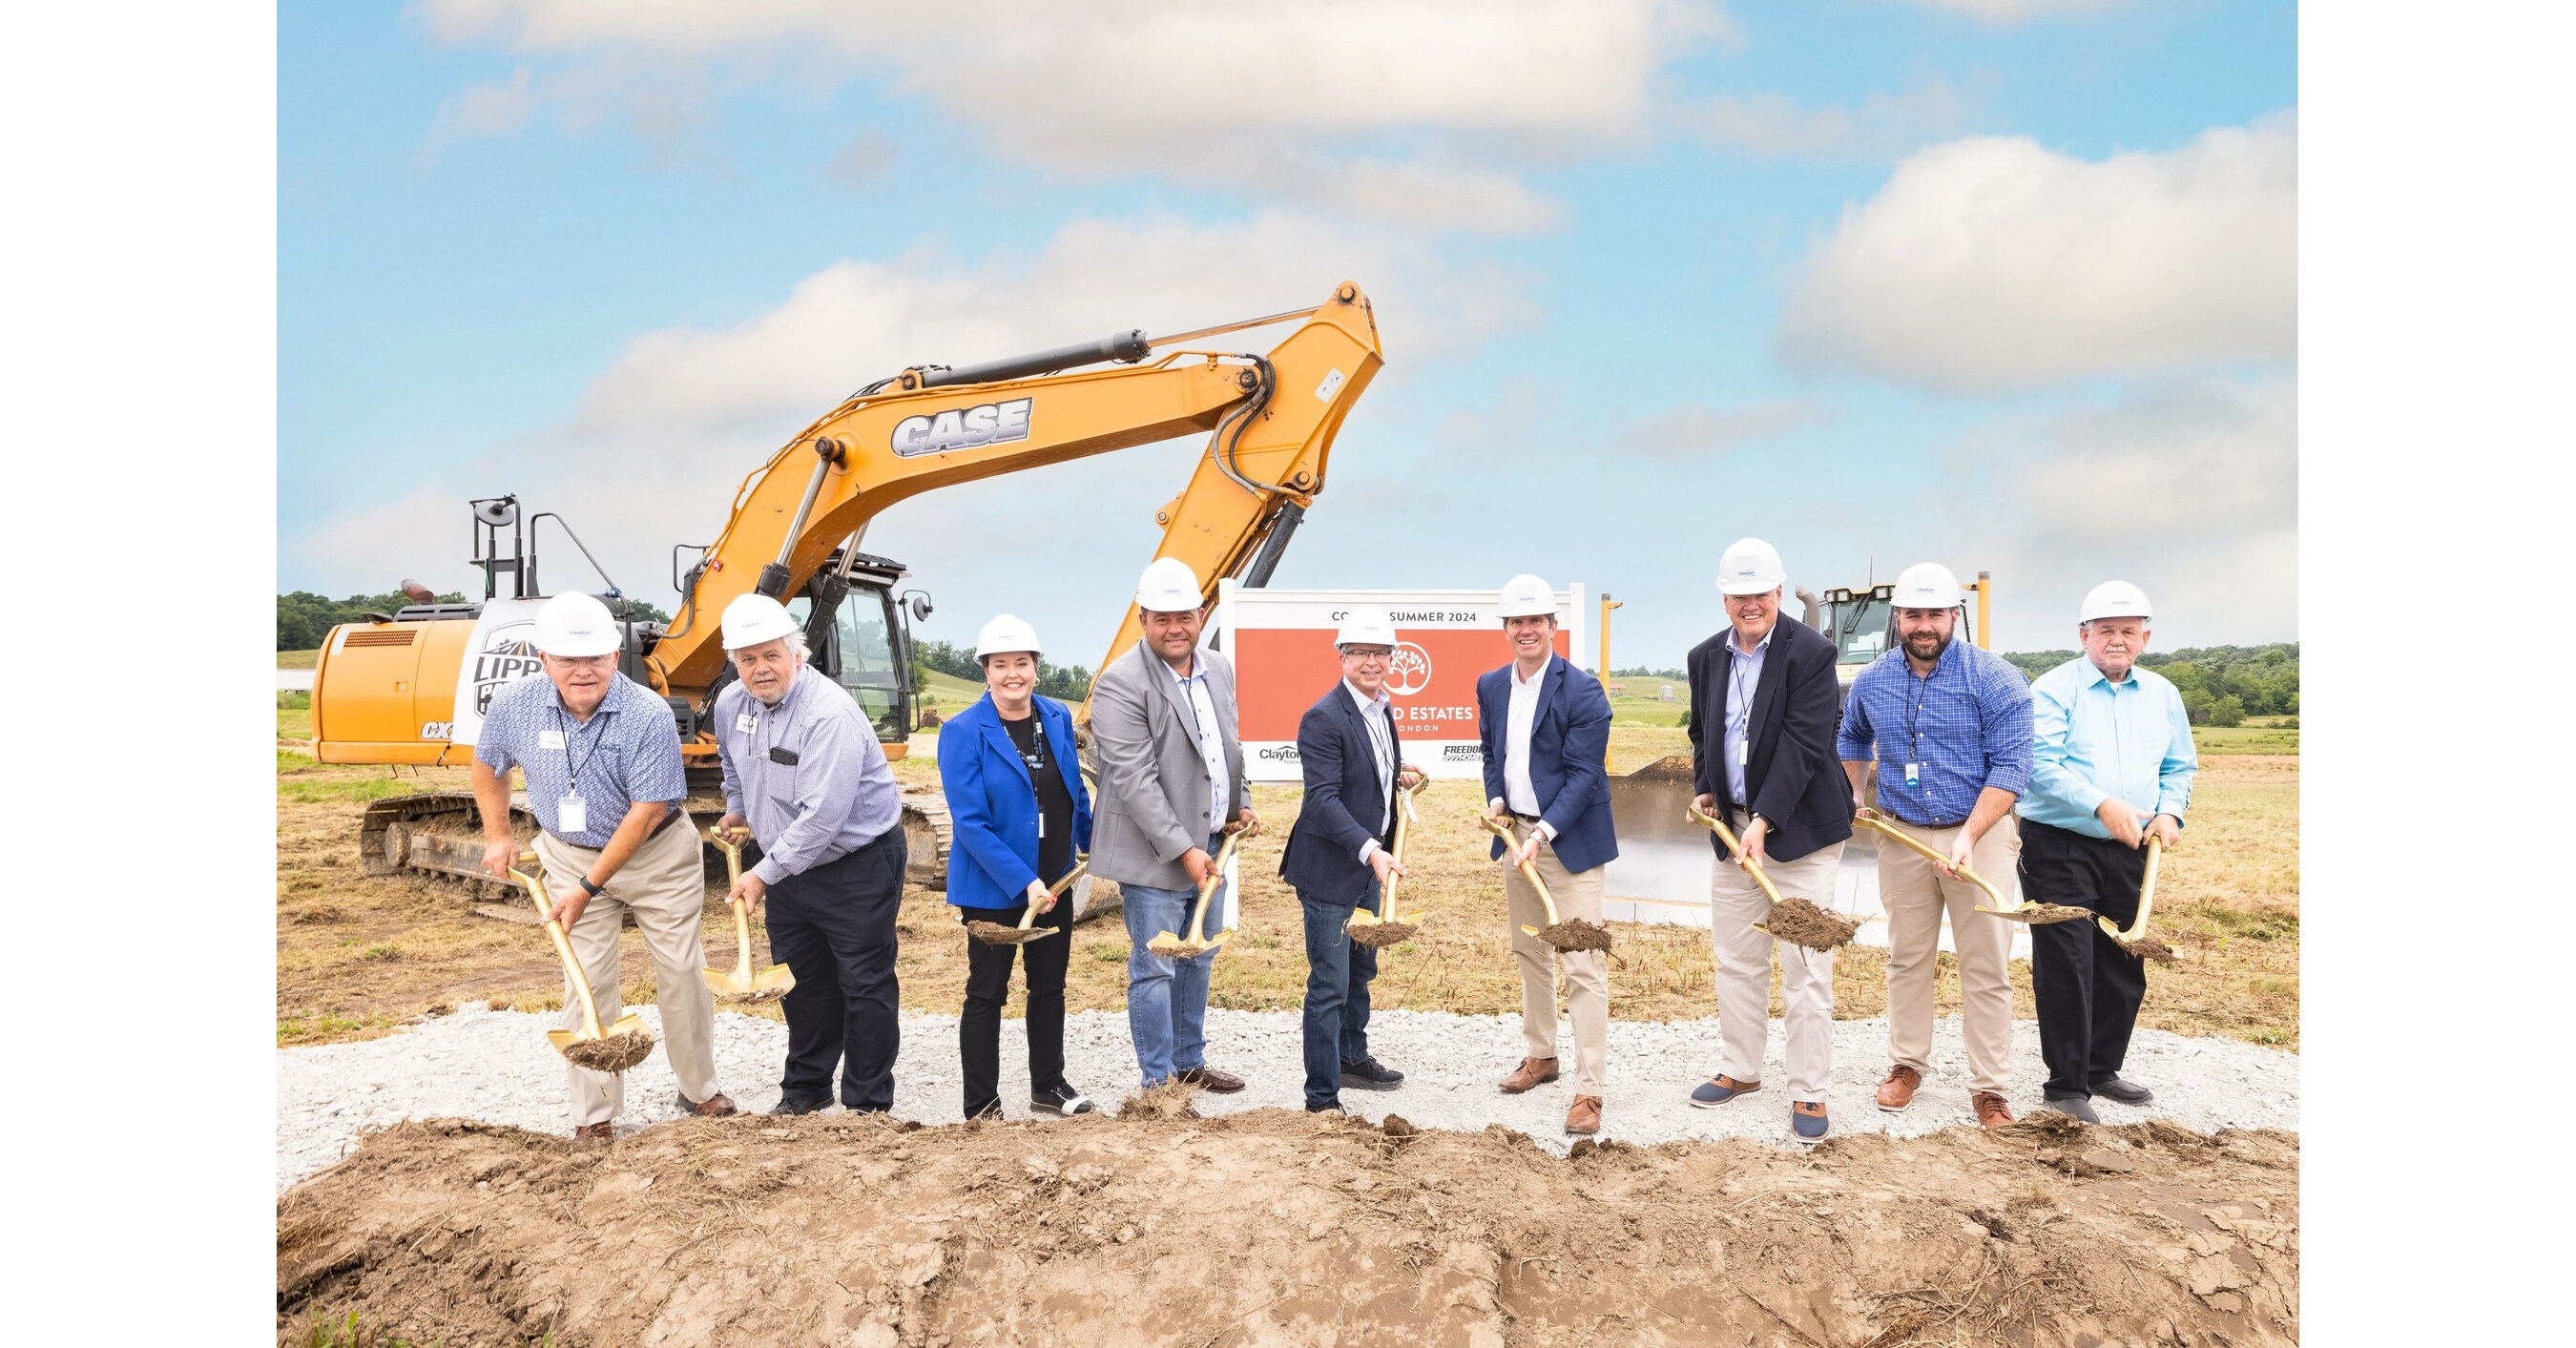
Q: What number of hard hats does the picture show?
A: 9